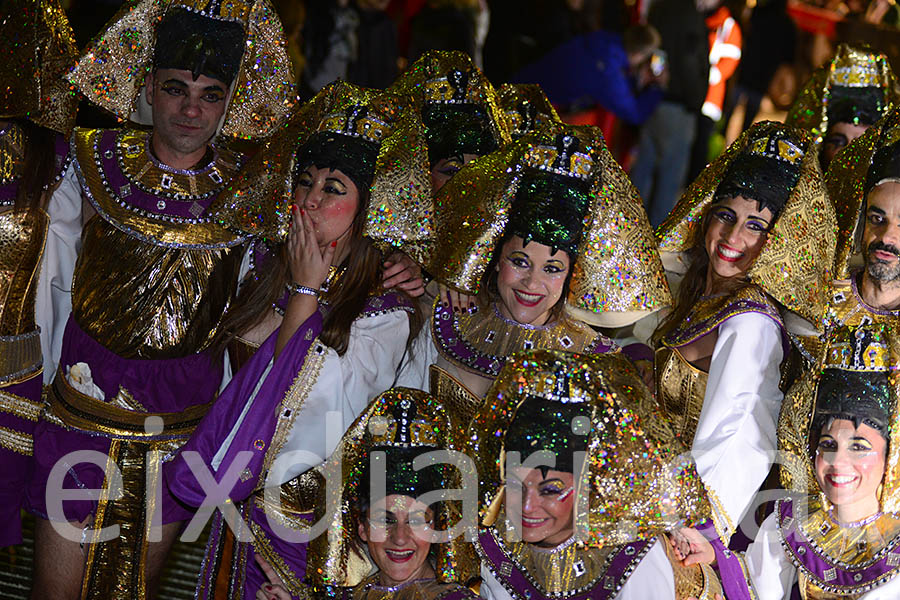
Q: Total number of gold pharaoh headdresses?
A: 12